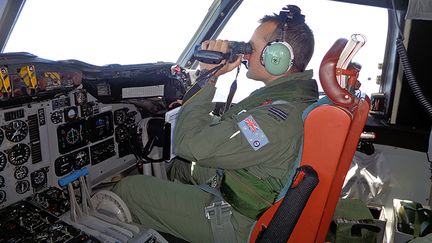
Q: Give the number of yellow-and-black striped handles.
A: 2